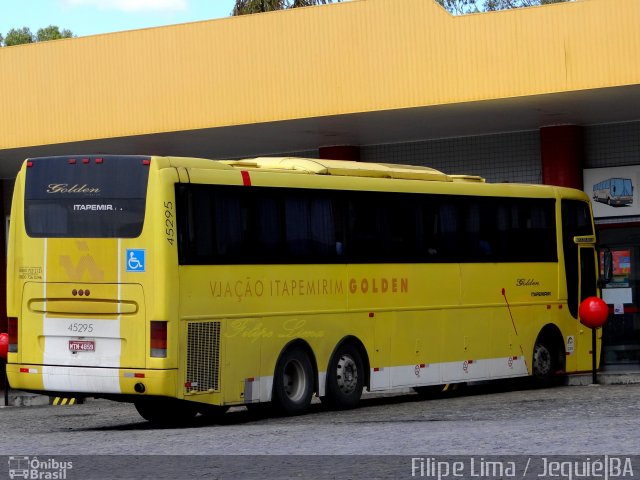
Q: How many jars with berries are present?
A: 0